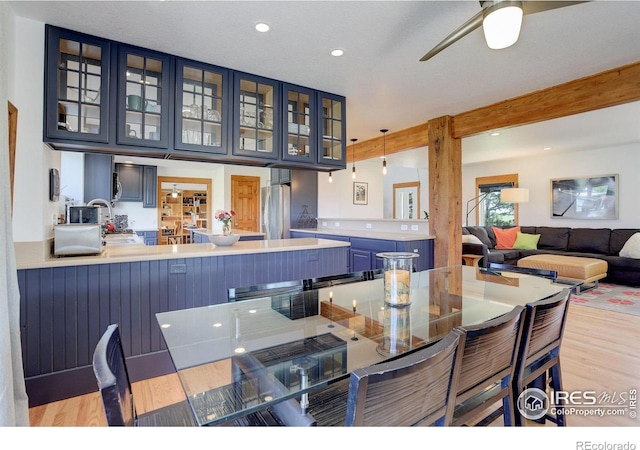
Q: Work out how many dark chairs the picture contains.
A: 8